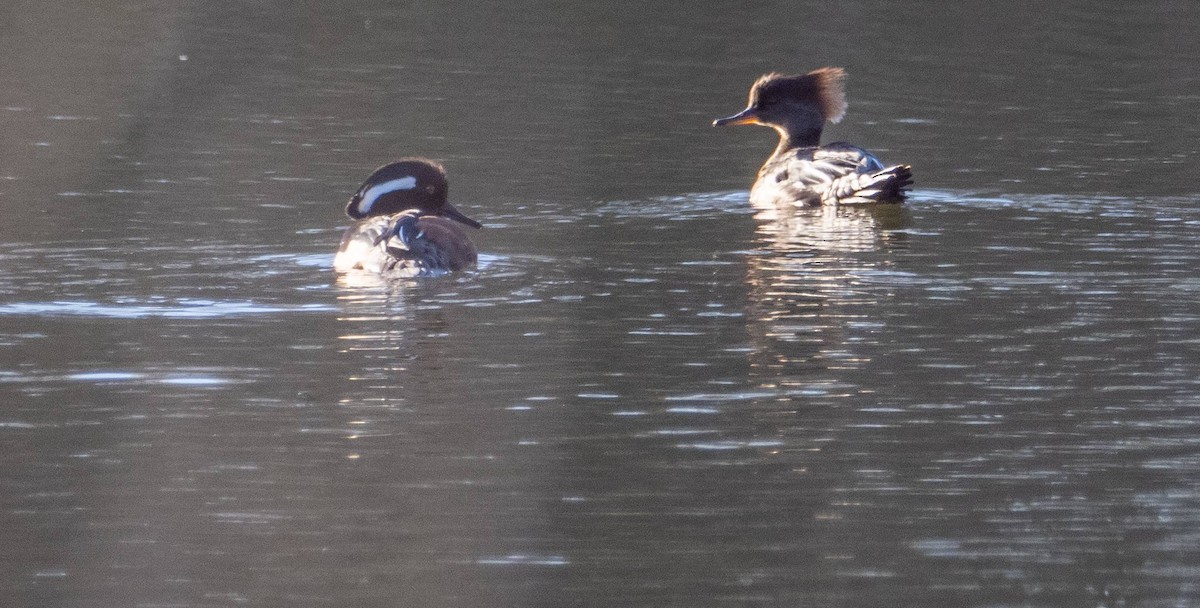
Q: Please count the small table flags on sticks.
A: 0